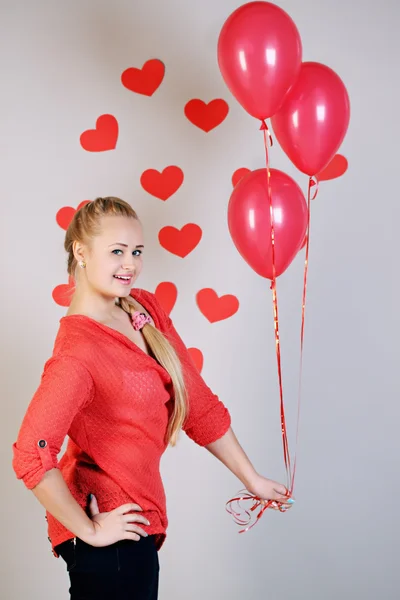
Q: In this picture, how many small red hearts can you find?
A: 12